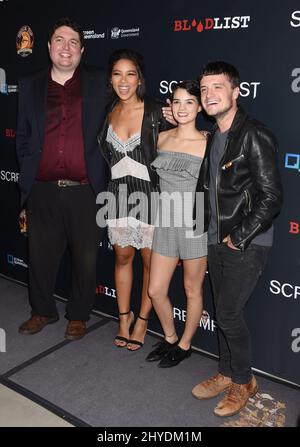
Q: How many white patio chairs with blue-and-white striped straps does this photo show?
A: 0